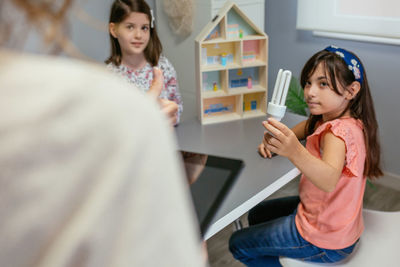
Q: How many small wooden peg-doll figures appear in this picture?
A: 4